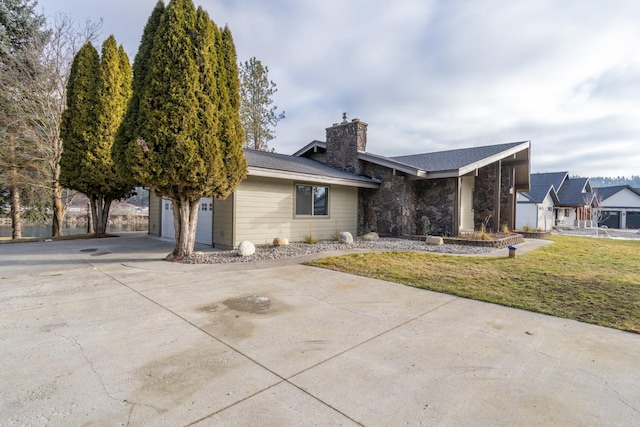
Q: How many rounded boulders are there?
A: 5